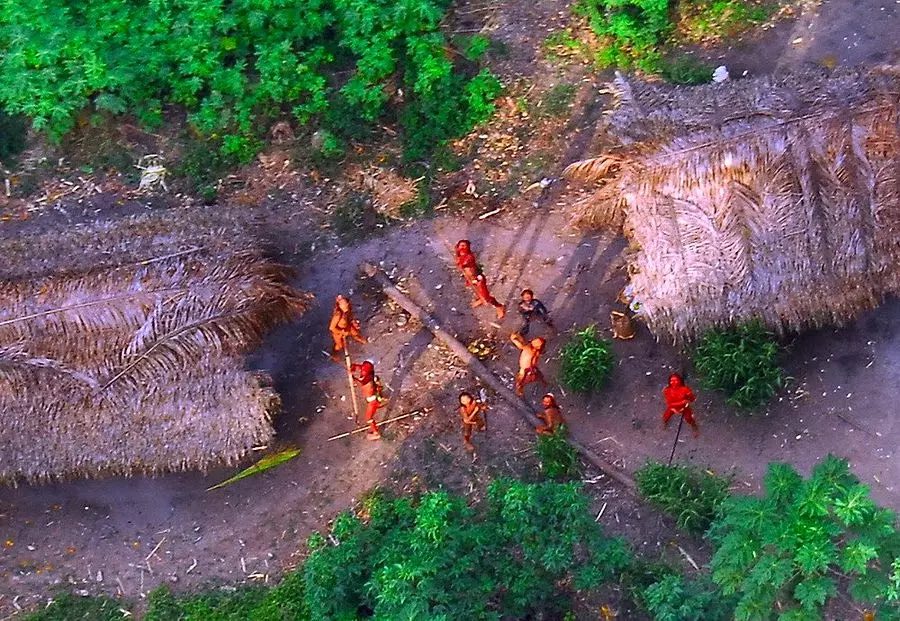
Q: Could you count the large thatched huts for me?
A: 2